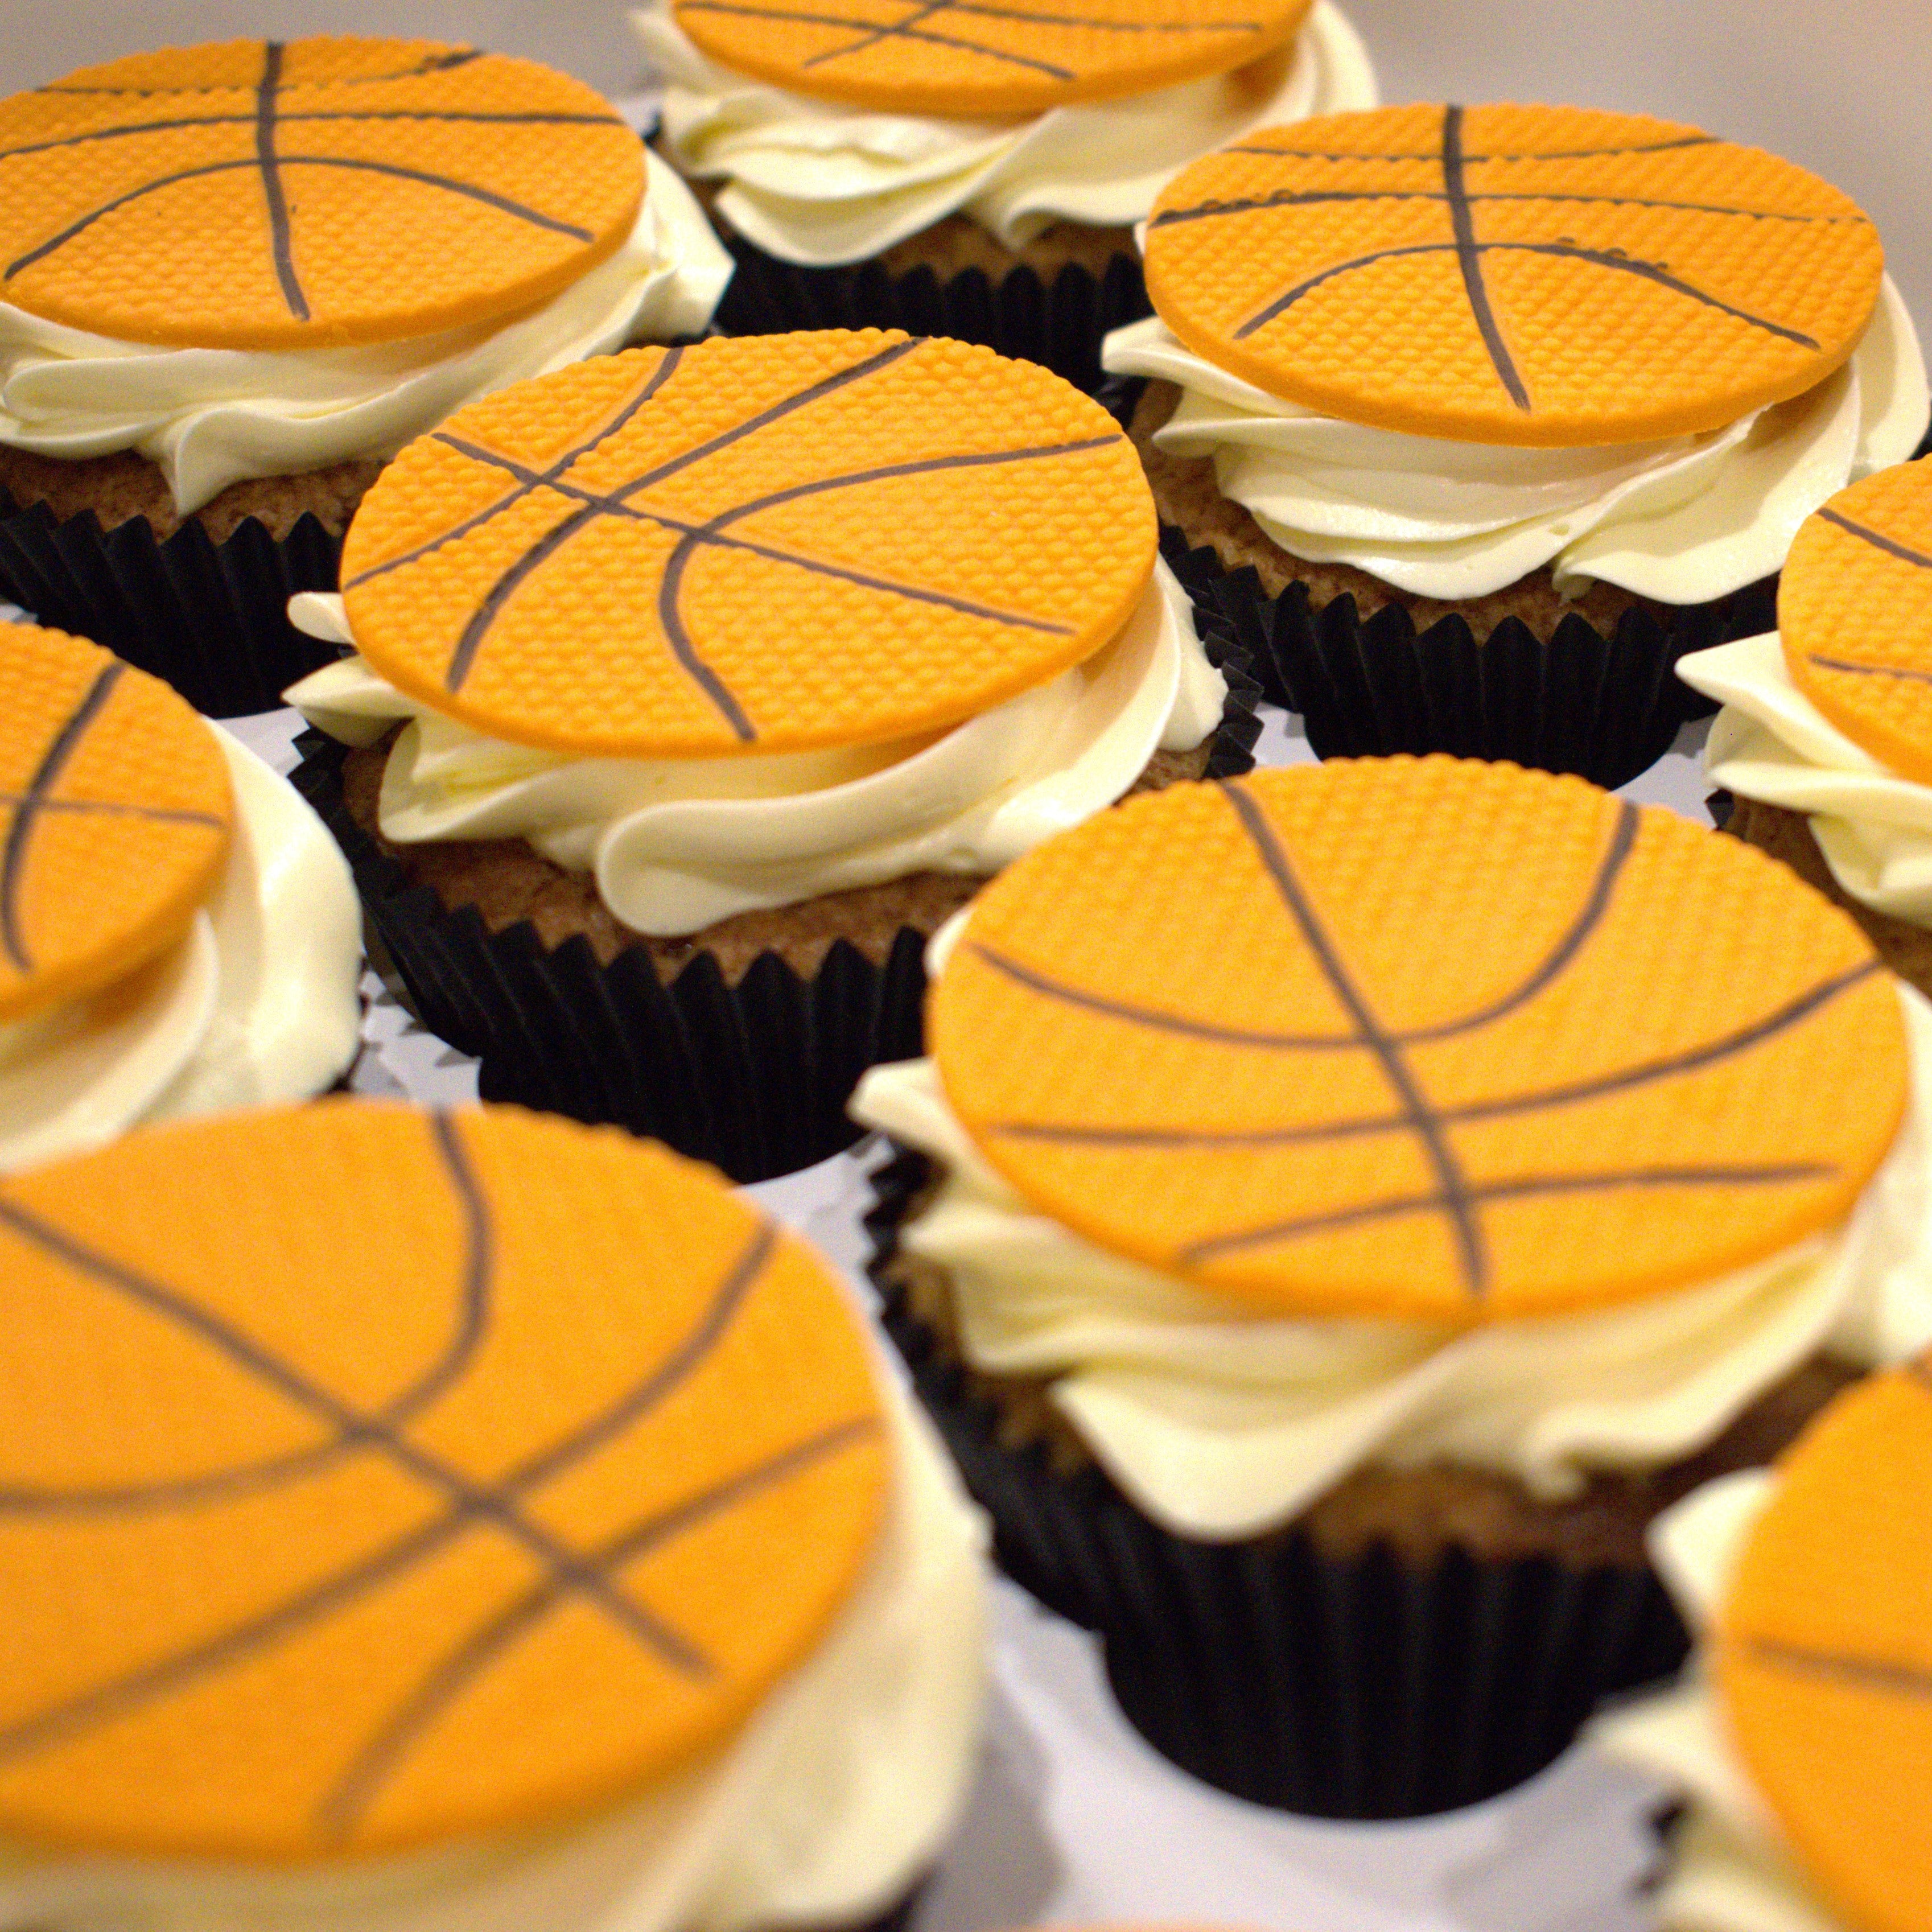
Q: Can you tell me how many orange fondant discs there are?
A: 9